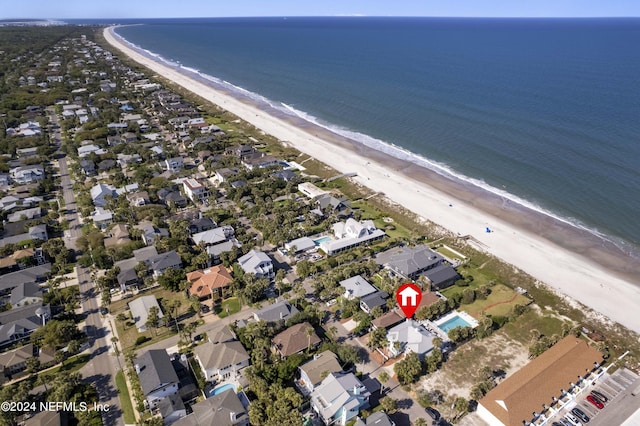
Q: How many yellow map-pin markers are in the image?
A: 0